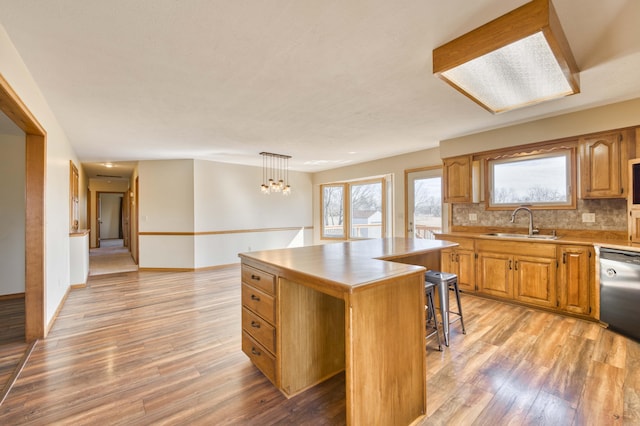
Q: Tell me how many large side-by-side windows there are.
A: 2